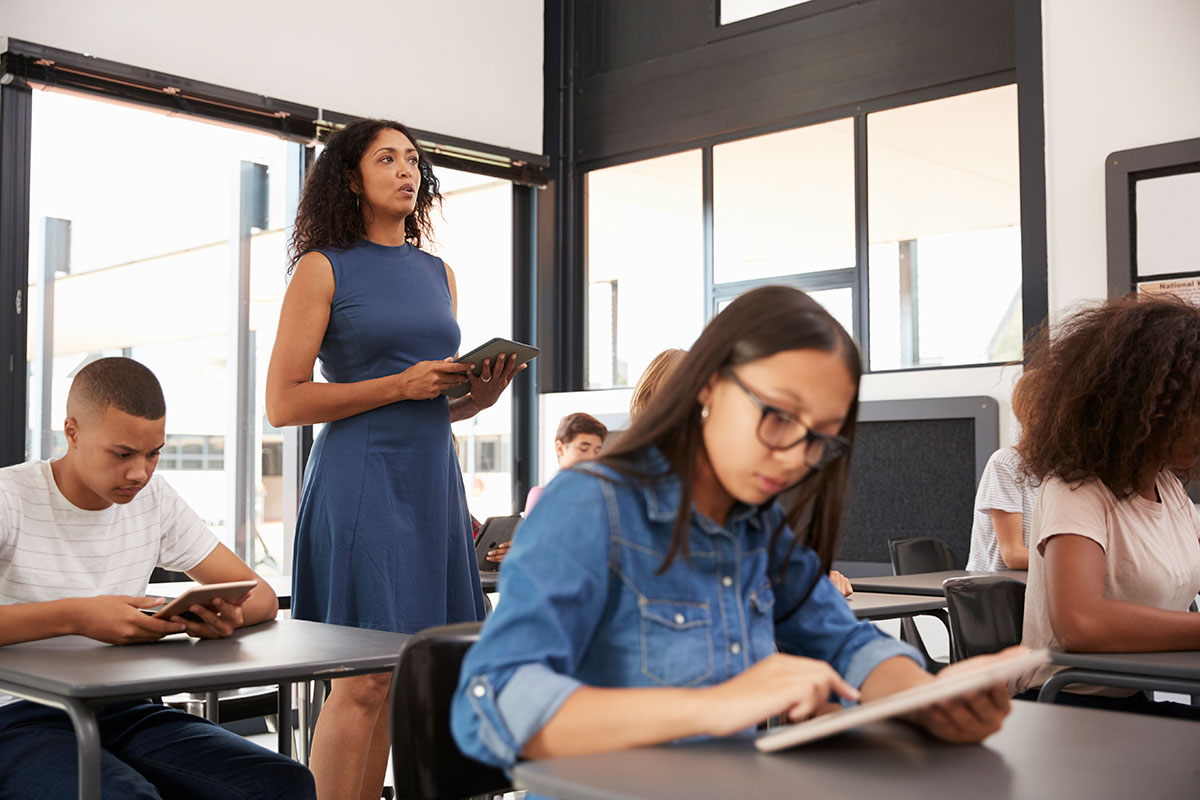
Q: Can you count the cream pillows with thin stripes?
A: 0